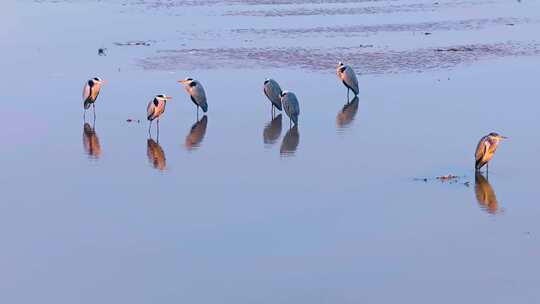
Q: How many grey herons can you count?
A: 7